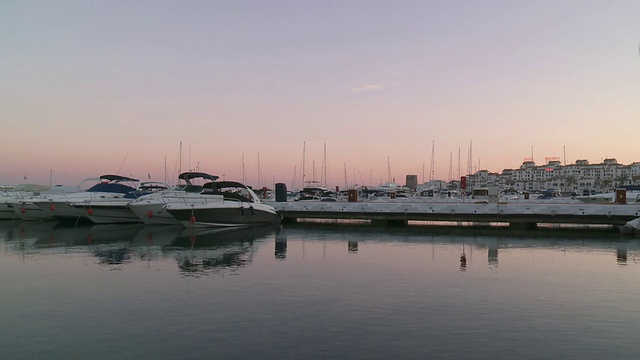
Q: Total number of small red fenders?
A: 5